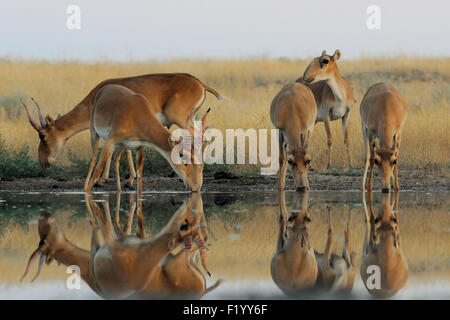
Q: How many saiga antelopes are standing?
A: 5